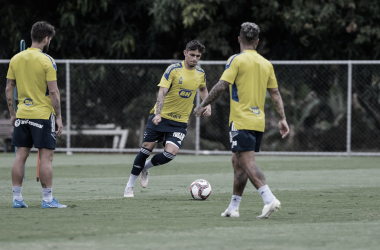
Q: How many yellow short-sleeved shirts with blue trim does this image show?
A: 3